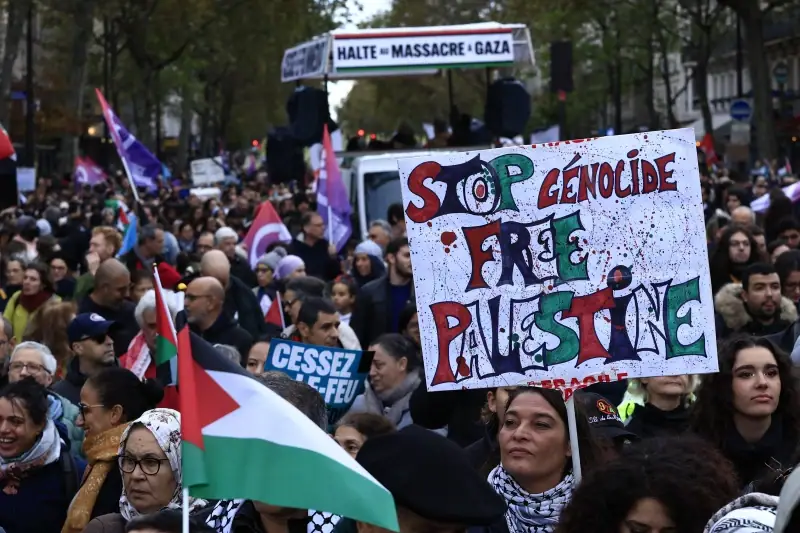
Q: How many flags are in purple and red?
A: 4